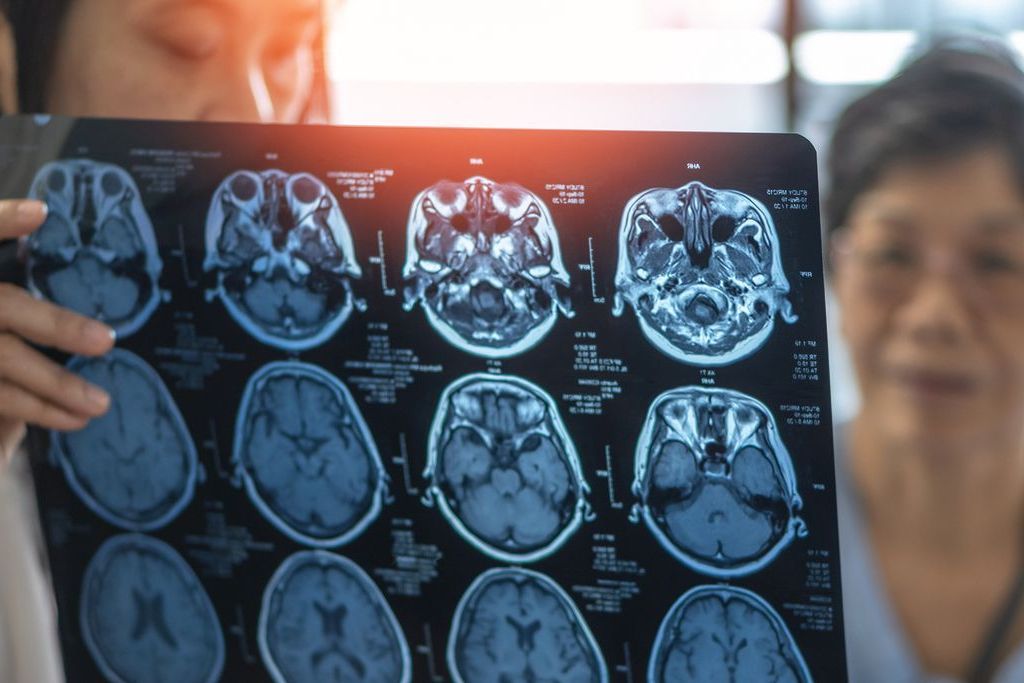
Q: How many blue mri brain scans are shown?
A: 12